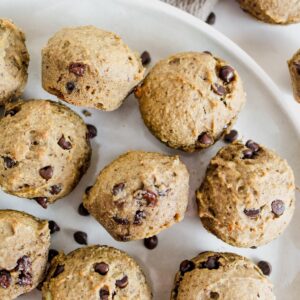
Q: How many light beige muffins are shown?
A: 11